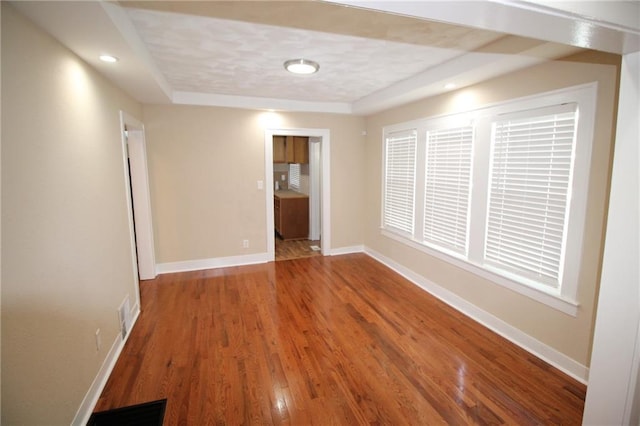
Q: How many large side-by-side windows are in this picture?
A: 3